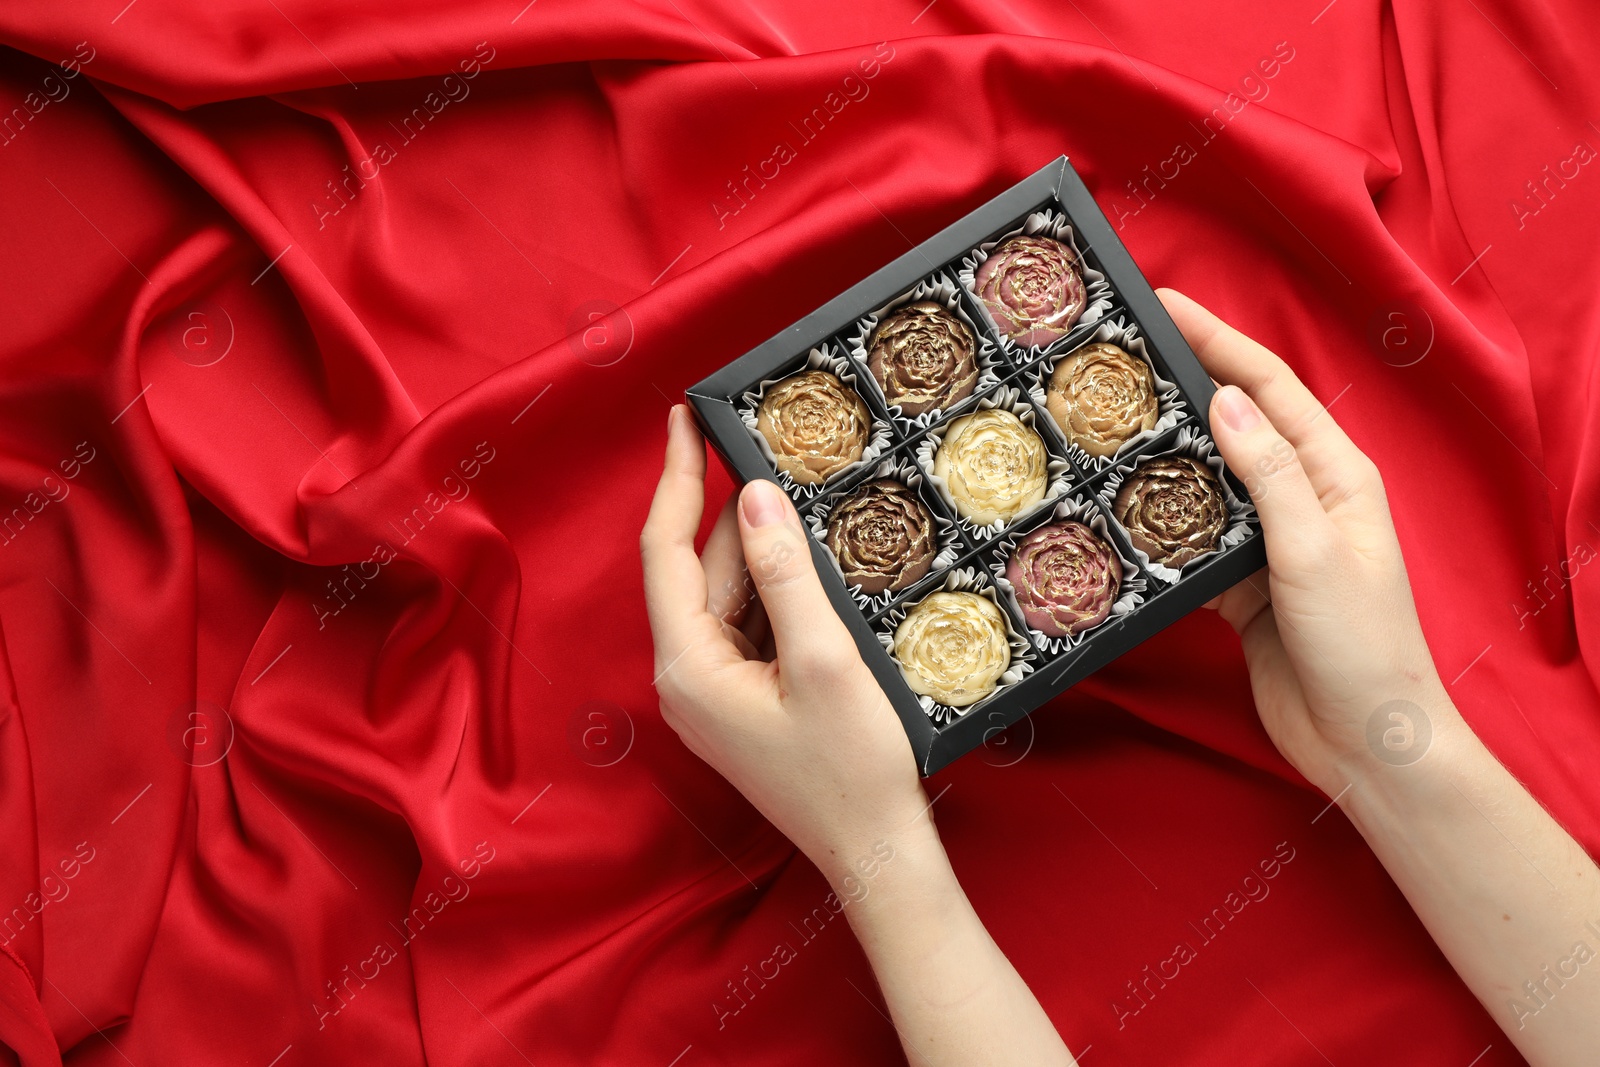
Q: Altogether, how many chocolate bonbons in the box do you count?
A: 9